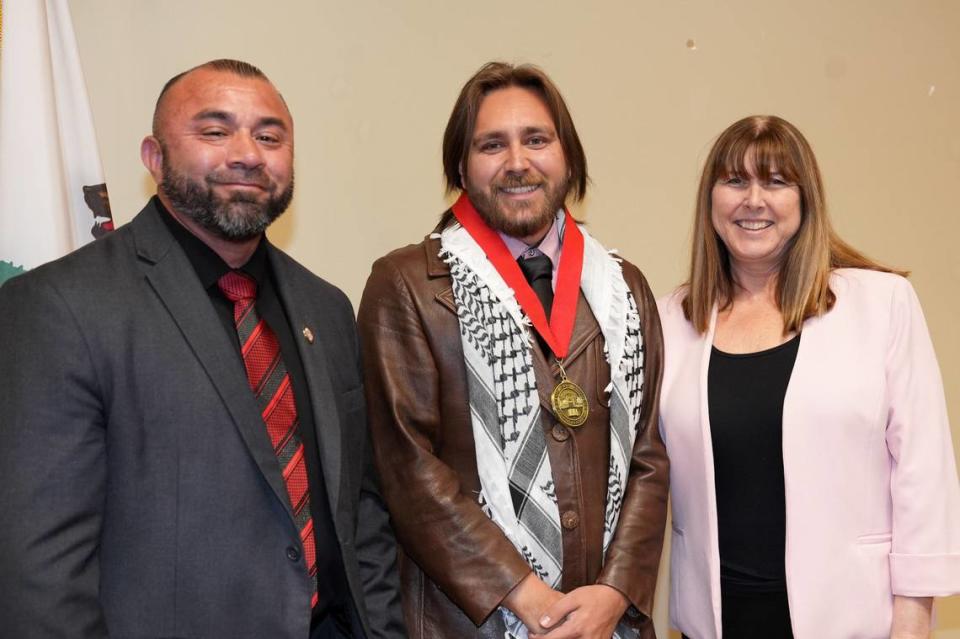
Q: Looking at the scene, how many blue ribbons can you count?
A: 0